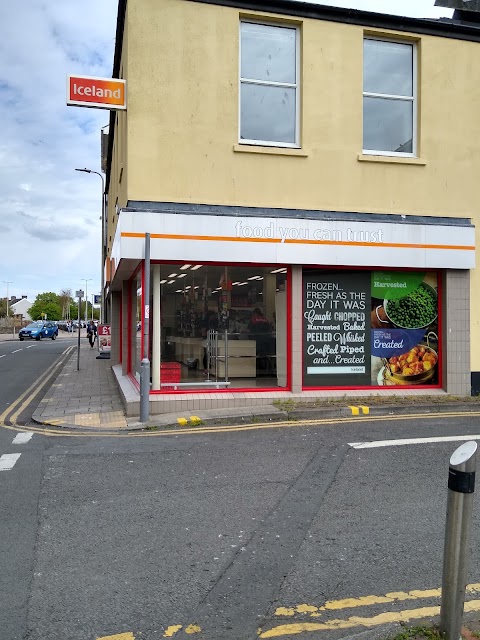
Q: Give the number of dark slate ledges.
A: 1